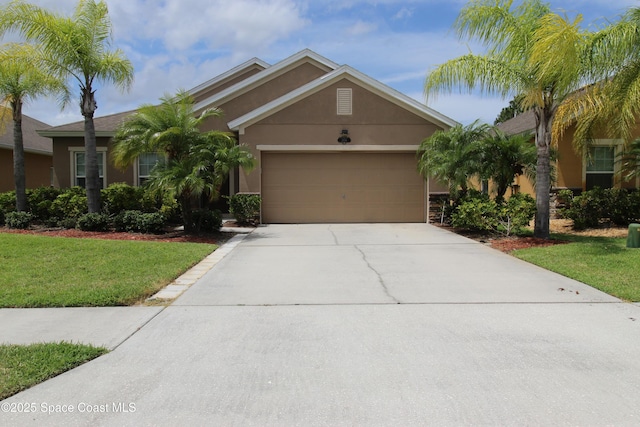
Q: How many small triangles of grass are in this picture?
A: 1